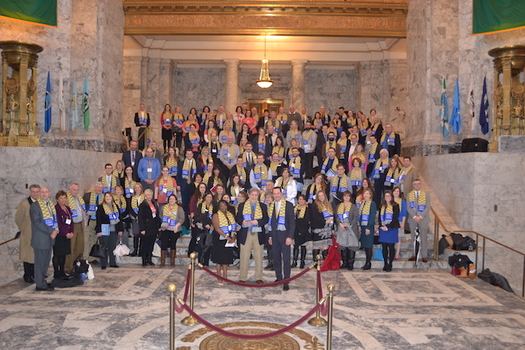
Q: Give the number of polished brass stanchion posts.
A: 4